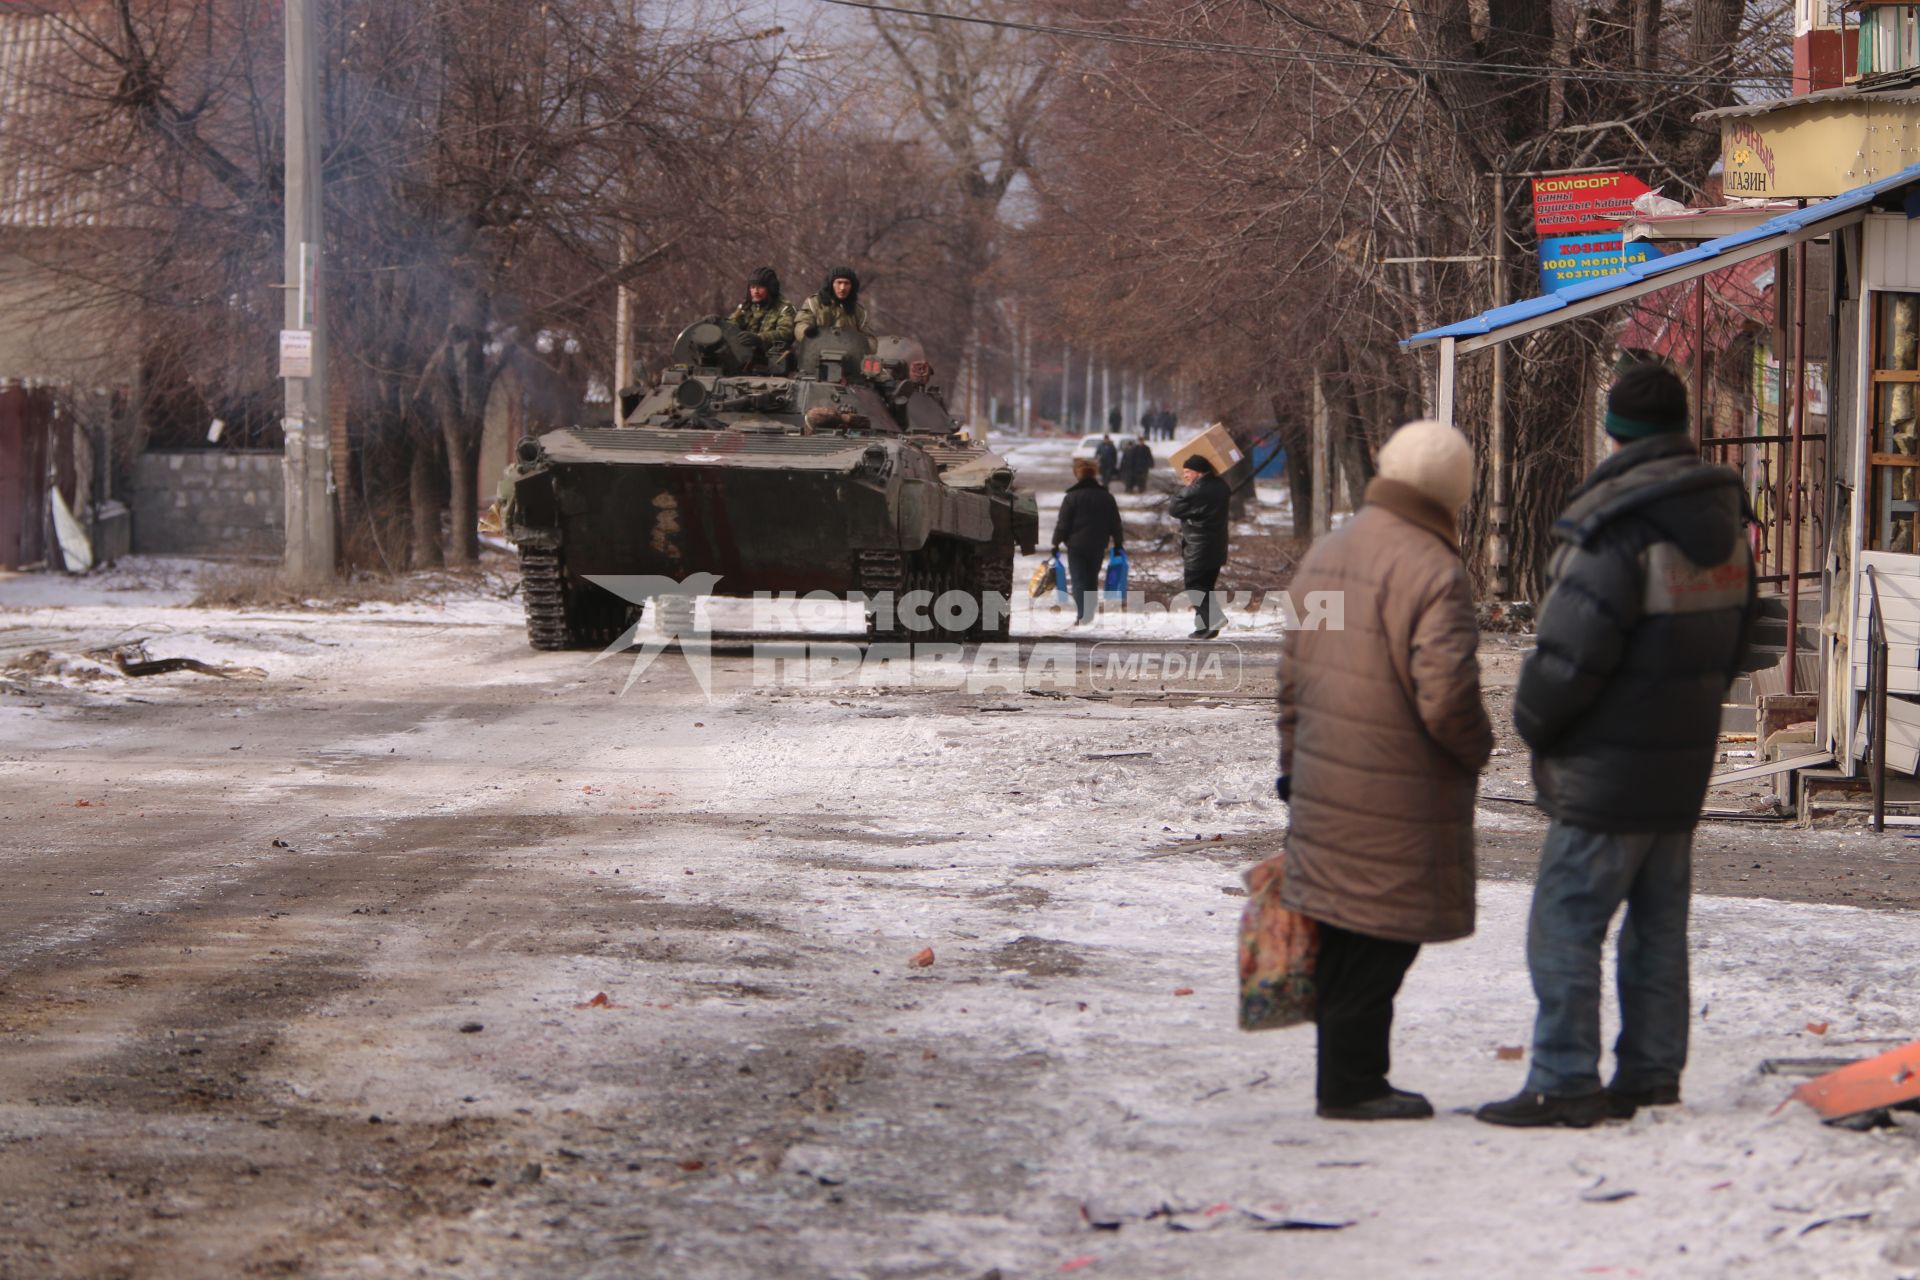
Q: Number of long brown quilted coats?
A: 1